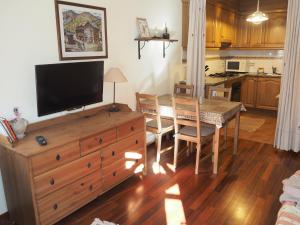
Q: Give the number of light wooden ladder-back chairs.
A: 4